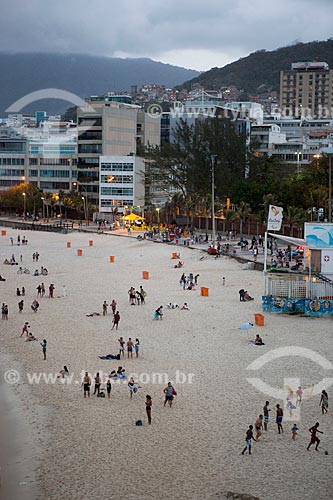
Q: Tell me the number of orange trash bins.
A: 9